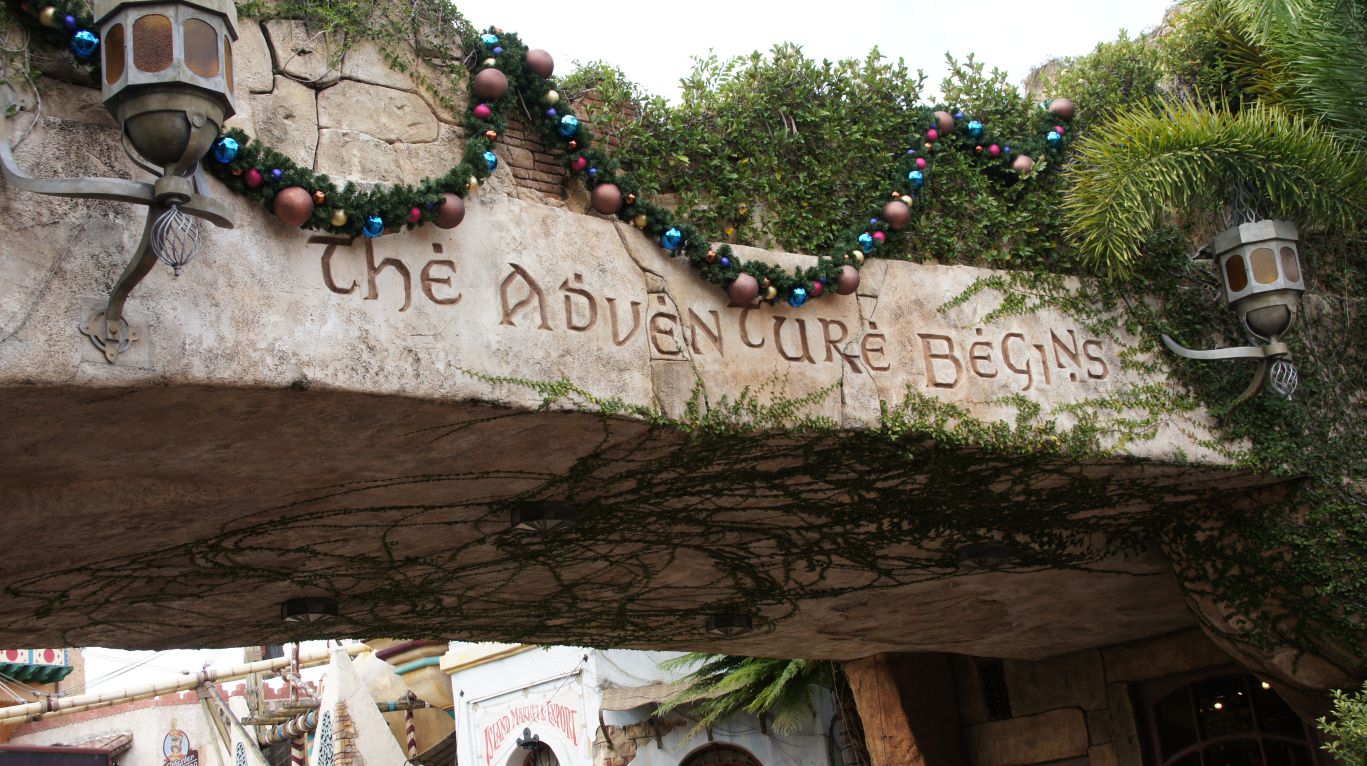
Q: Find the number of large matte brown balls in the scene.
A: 11